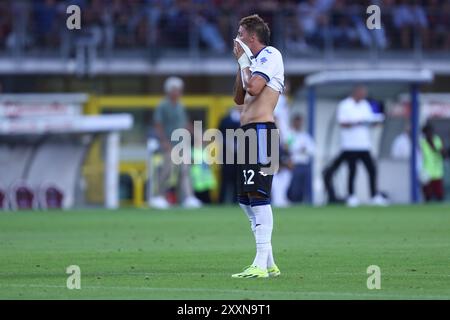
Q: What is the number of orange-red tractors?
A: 0